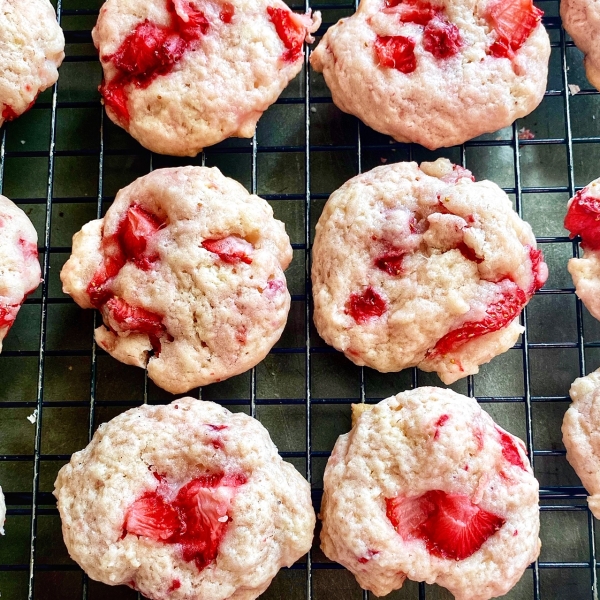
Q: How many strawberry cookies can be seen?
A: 12